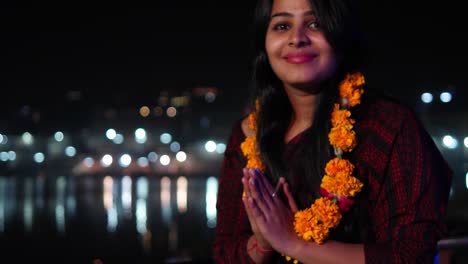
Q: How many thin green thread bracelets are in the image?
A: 0